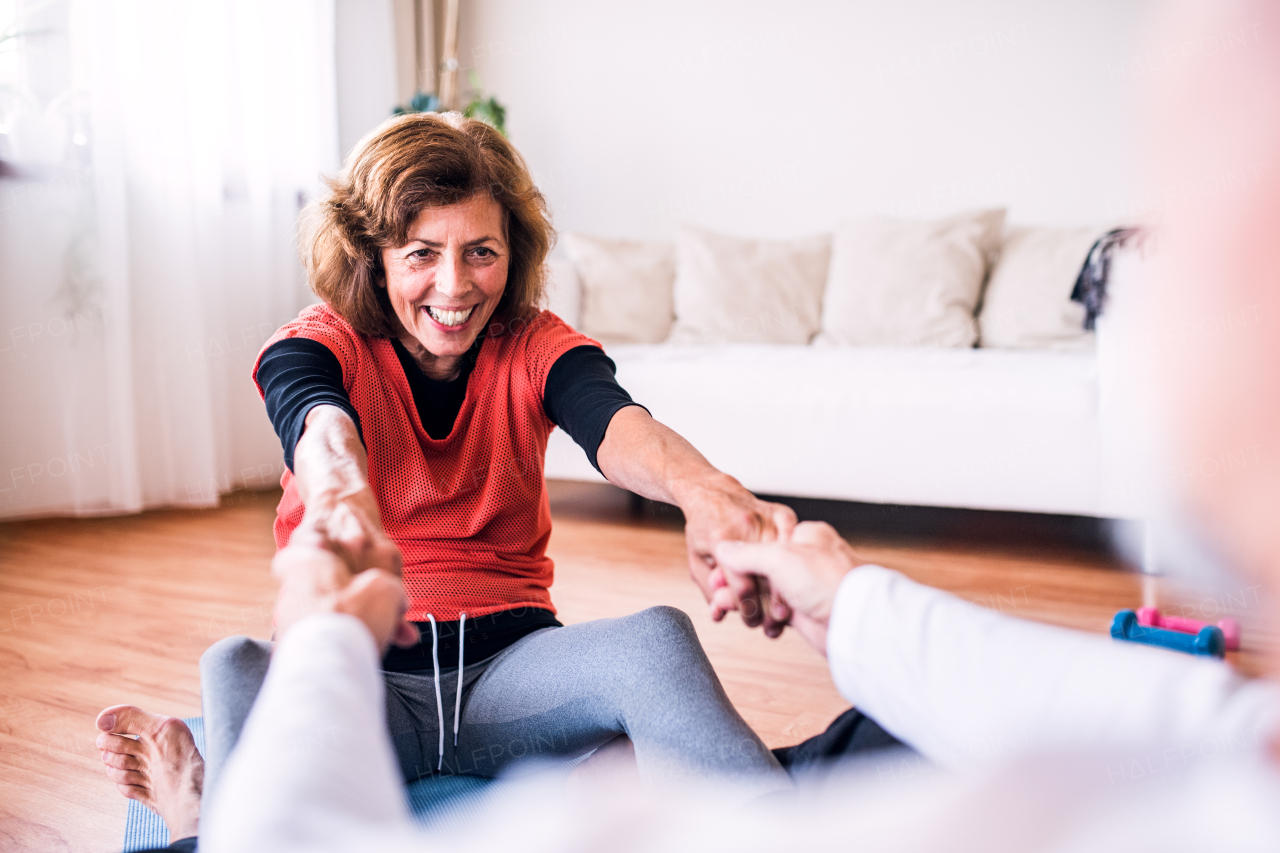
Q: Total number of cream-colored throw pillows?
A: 4